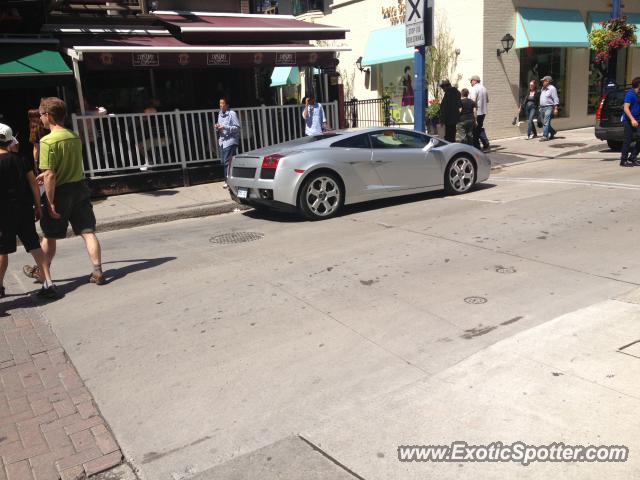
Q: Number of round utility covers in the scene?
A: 3